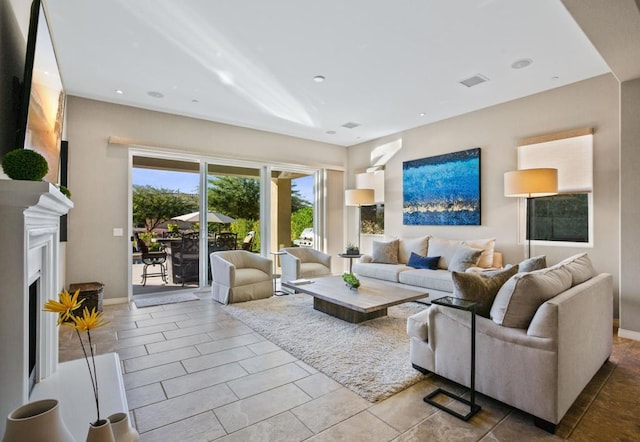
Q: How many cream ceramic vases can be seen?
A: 3